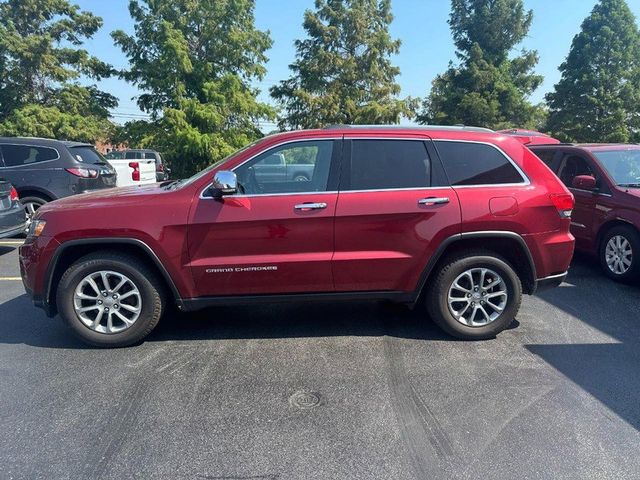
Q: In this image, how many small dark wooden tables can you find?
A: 0